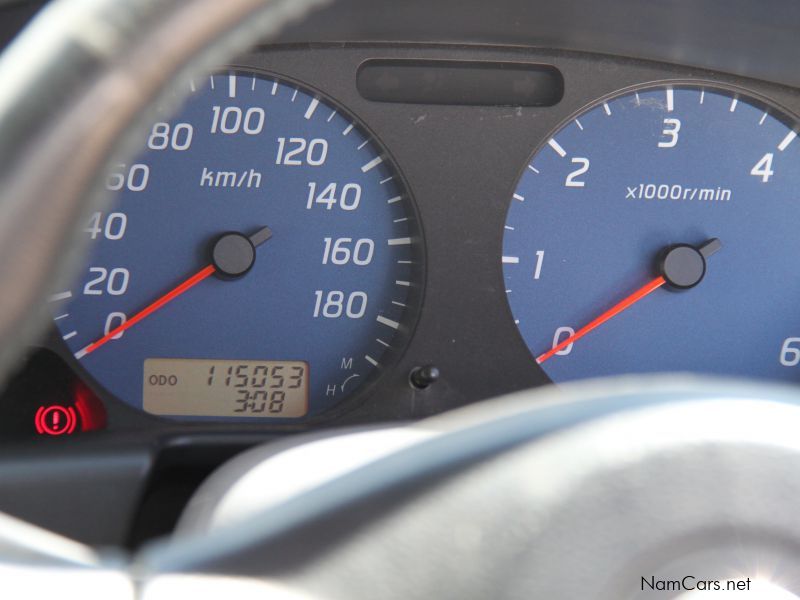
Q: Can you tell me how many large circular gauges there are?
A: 2